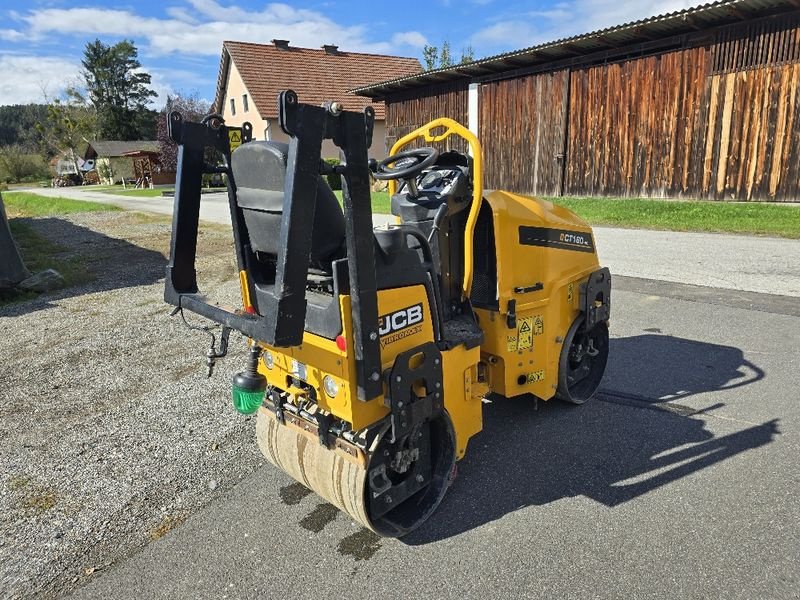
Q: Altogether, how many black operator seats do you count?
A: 1